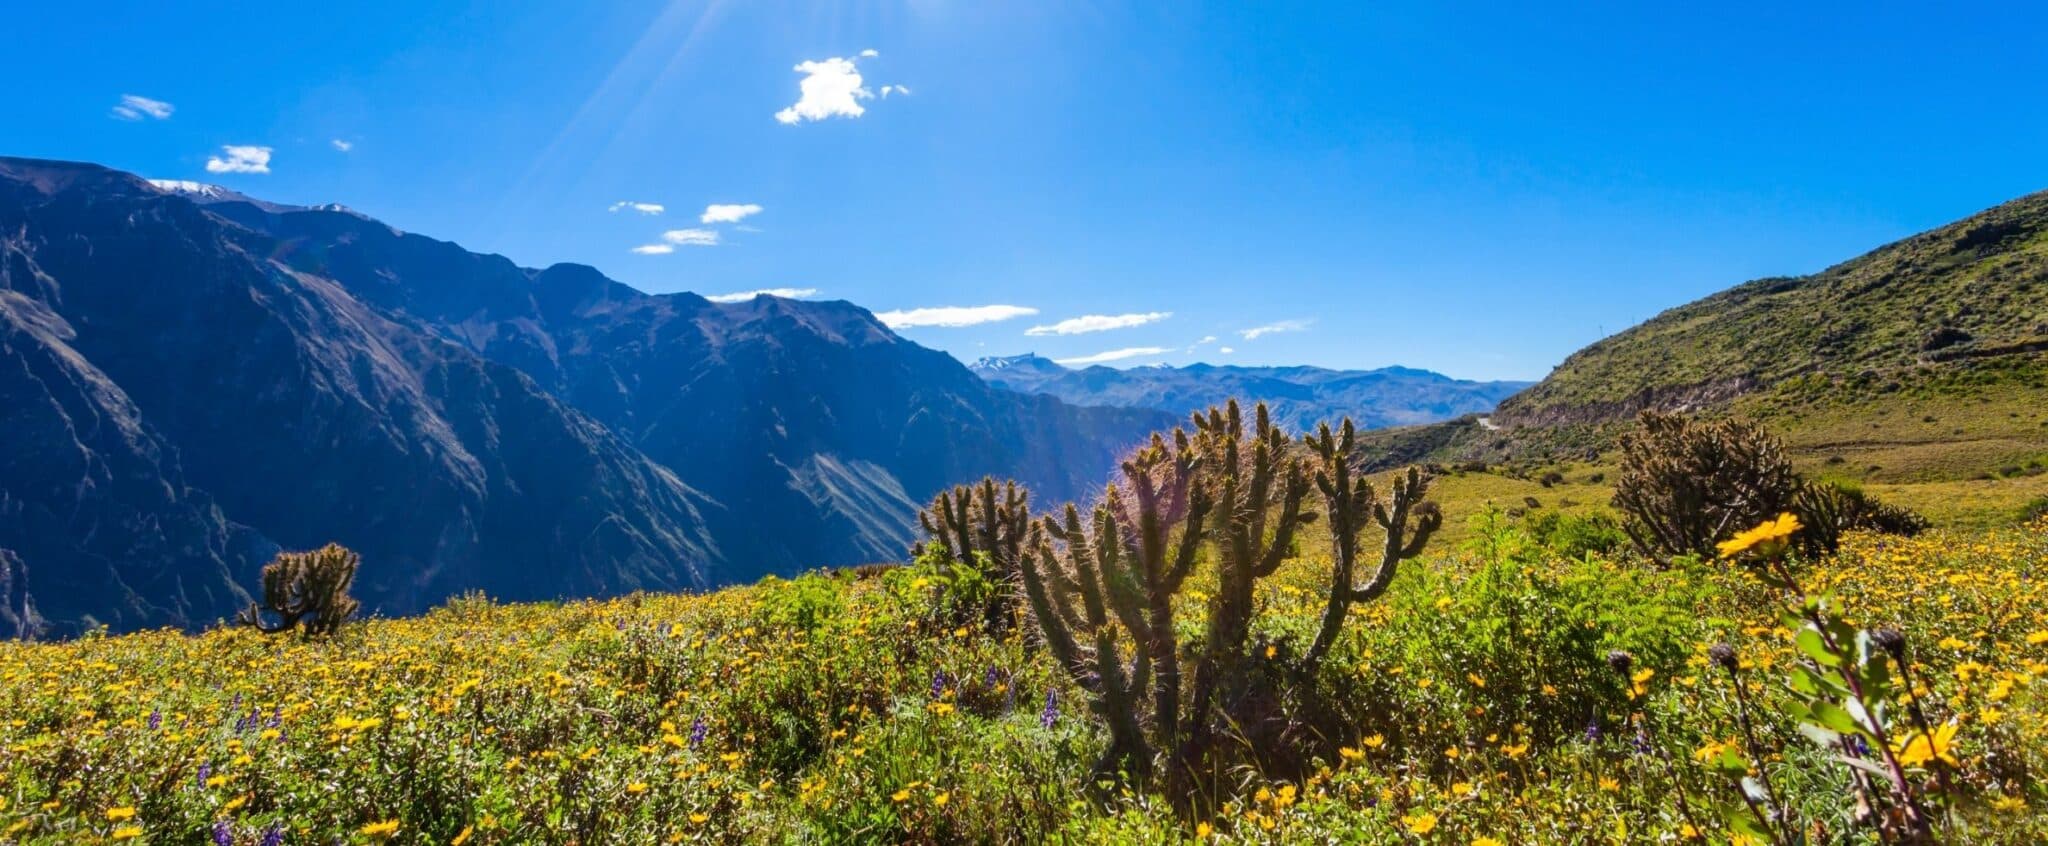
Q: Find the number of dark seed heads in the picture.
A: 3